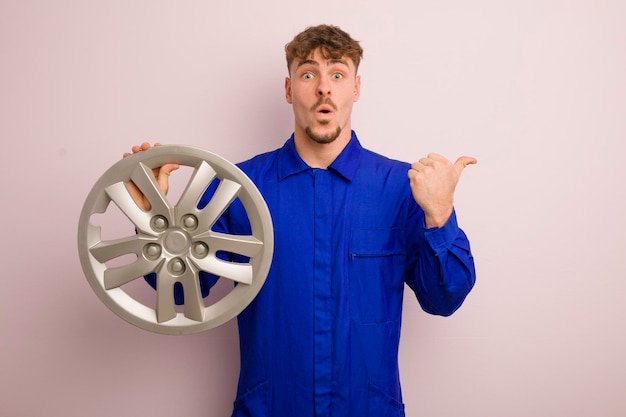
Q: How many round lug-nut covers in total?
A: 5